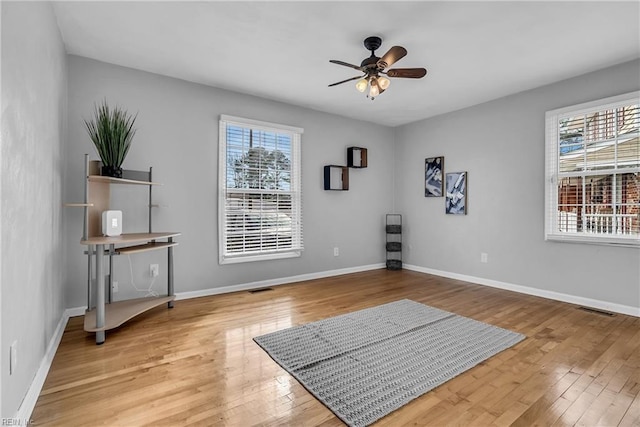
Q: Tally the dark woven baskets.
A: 3